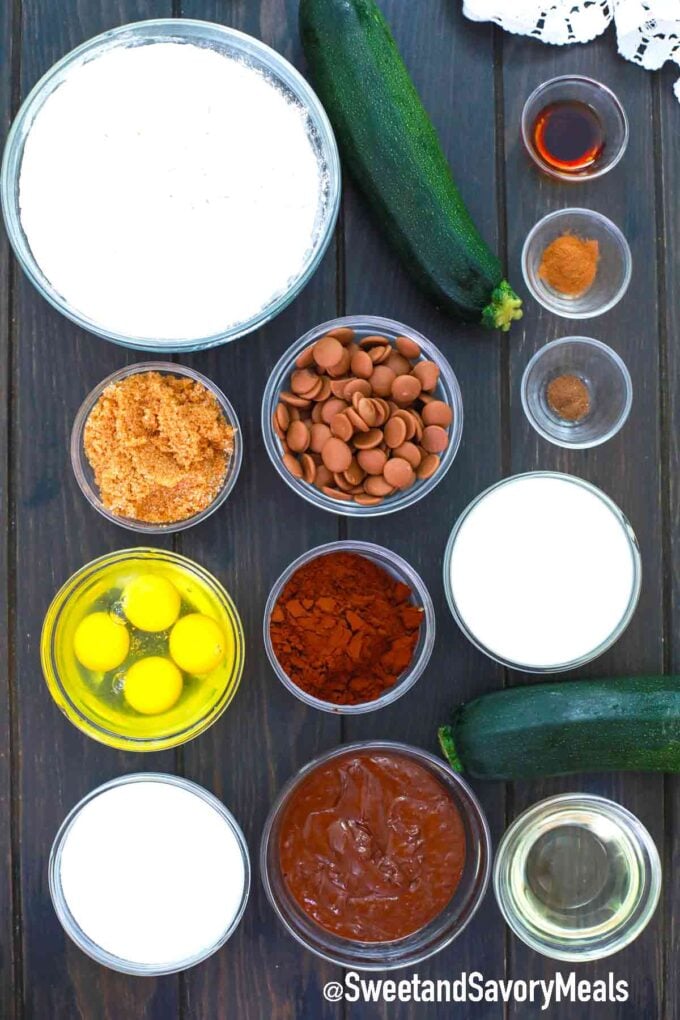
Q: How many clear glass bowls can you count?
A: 12